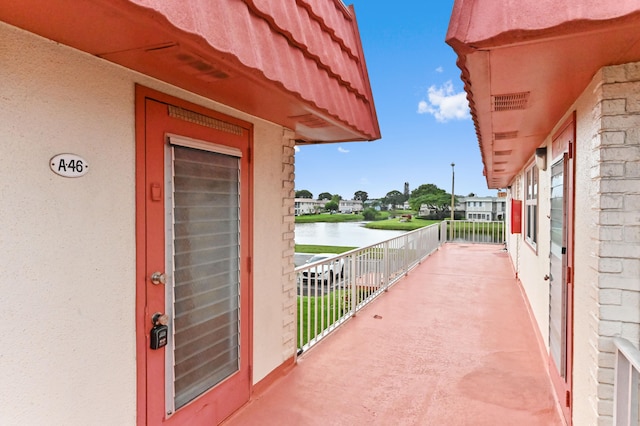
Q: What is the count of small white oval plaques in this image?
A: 1